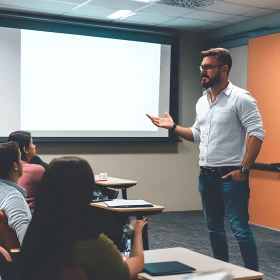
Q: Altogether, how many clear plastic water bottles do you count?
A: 1